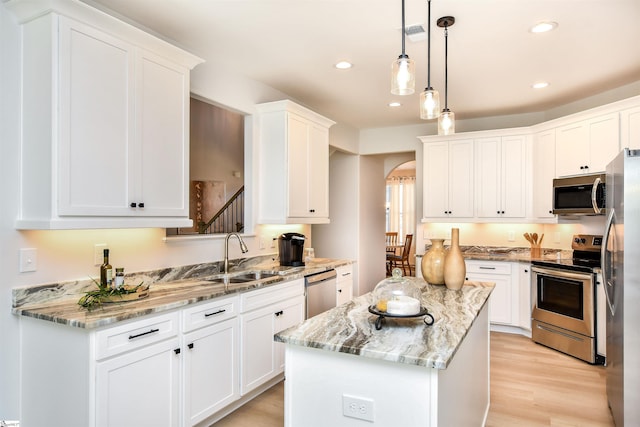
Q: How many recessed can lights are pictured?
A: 4